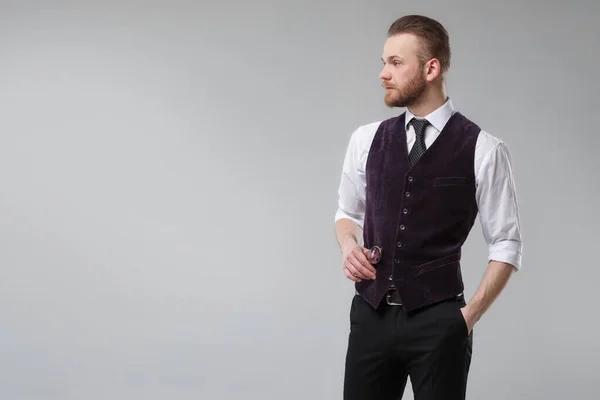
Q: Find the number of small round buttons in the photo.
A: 7